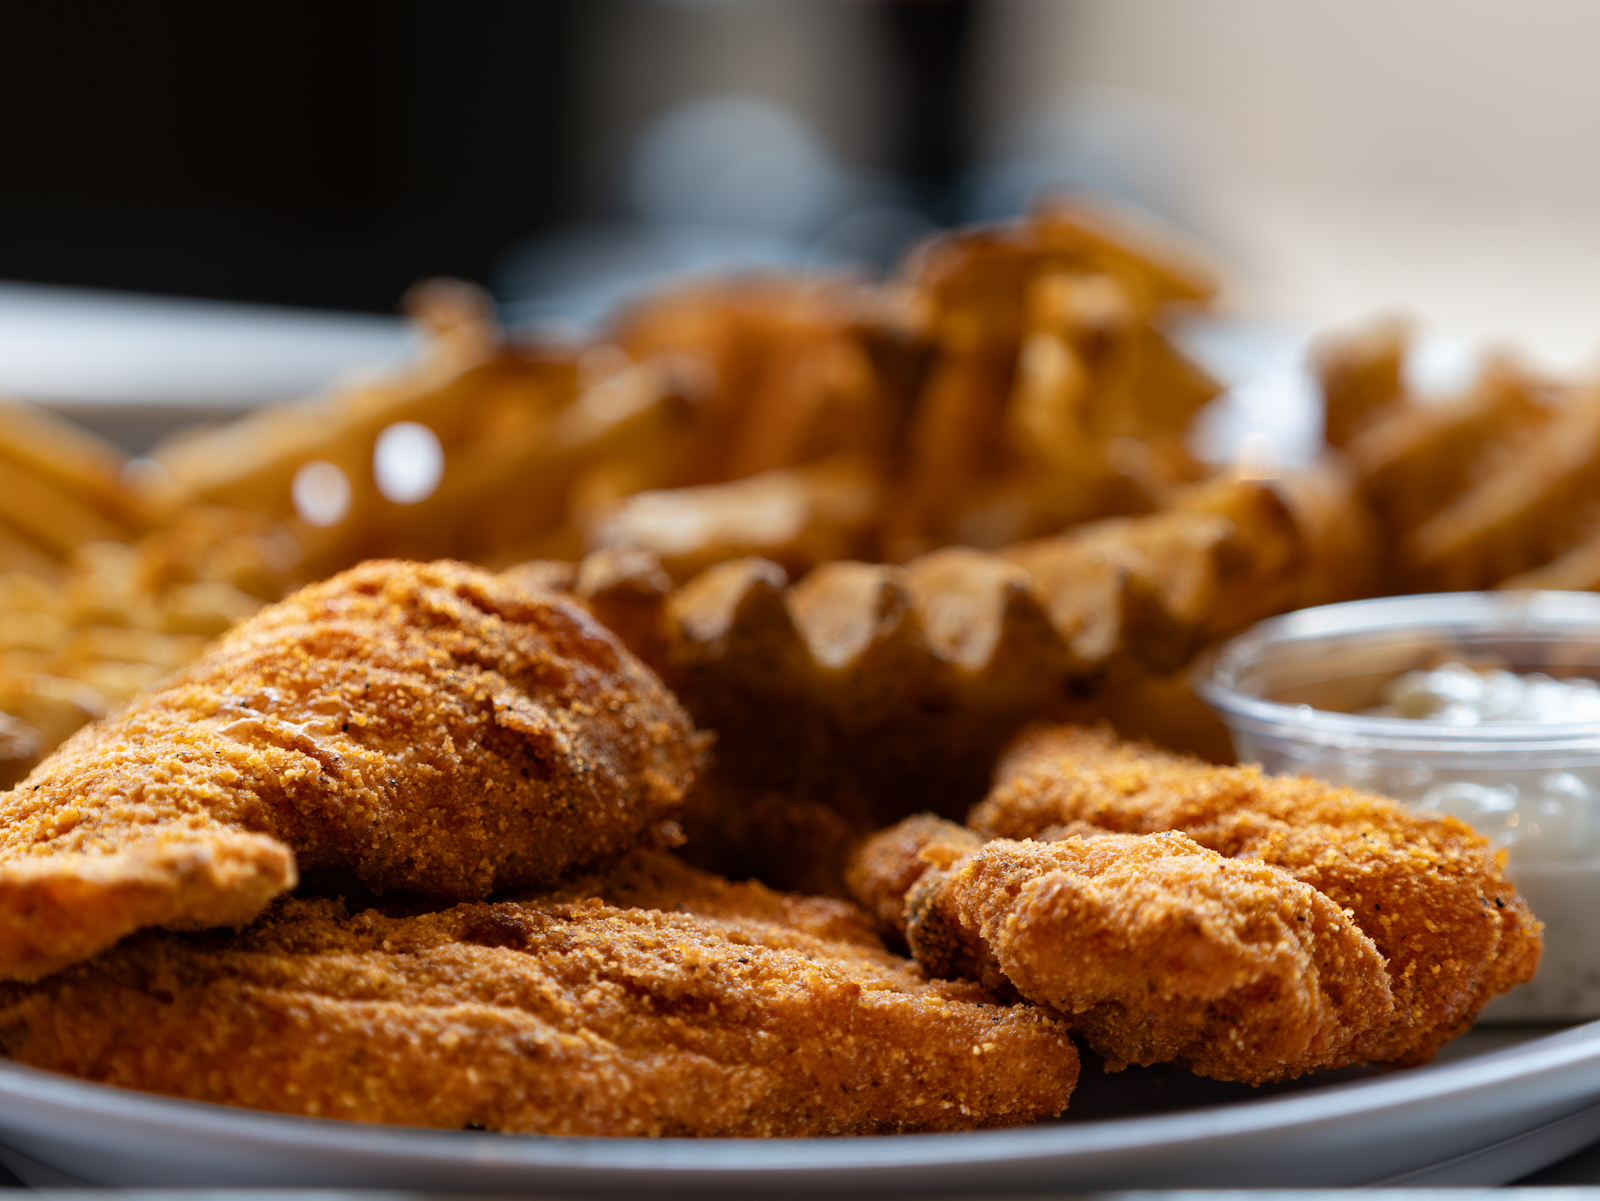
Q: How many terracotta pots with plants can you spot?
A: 0